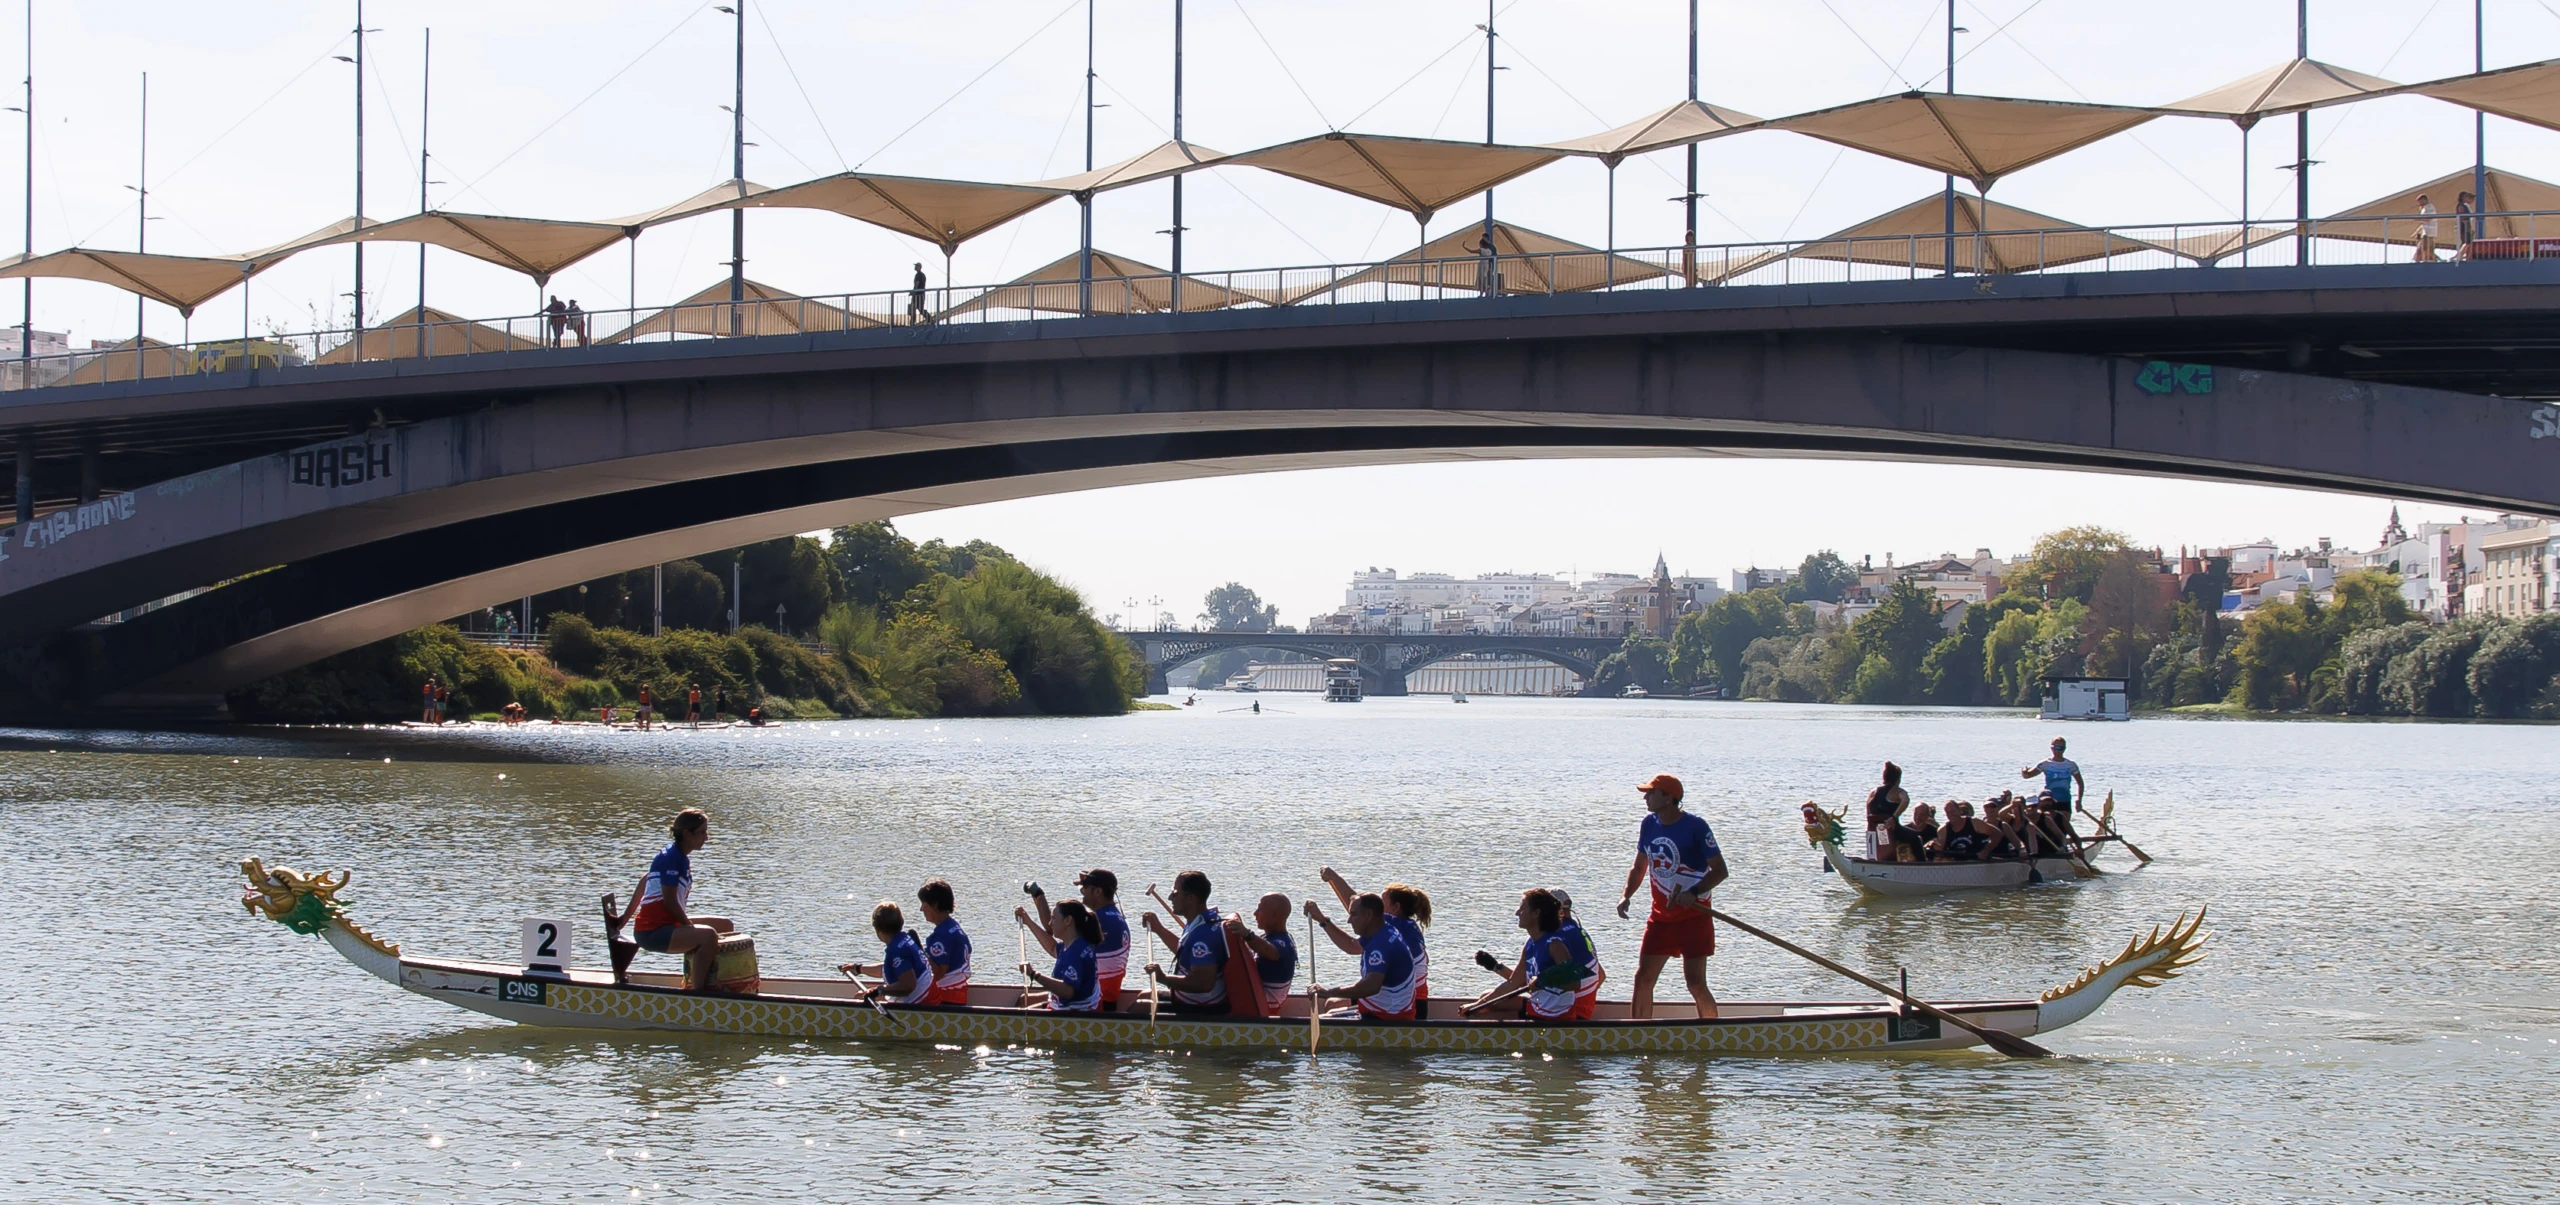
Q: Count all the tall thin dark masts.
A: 12